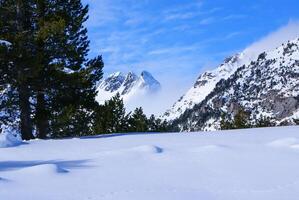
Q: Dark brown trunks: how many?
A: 2